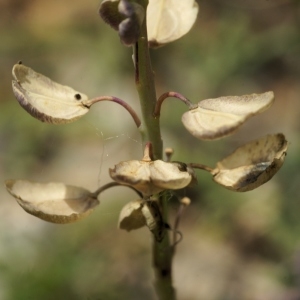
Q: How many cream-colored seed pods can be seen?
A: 7